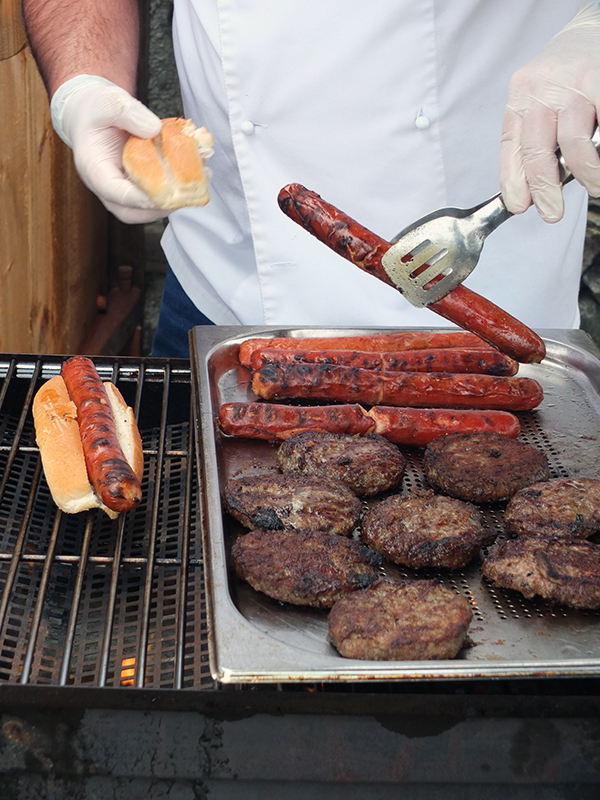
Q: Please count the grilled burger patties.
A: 8